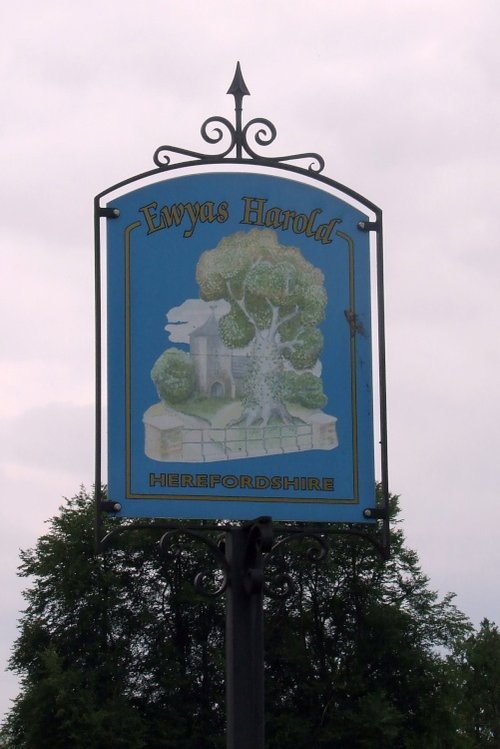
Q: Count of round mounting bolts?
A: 4